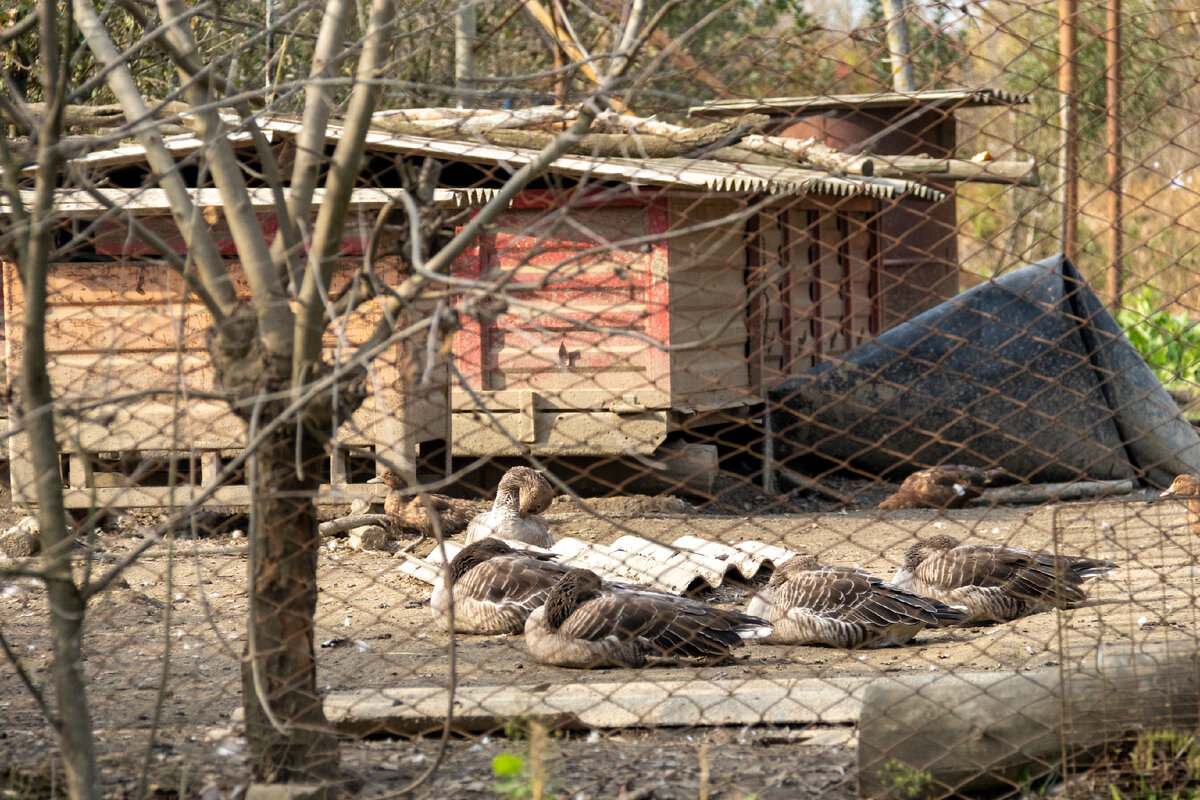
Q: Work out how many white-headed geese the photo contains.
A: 0